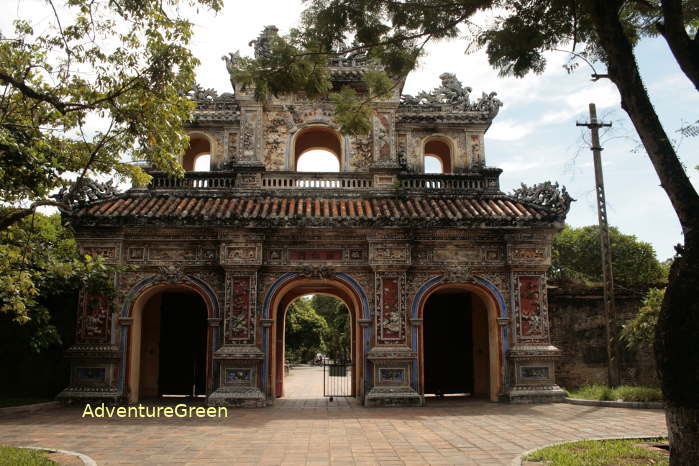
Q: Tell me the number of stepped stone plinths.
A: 4